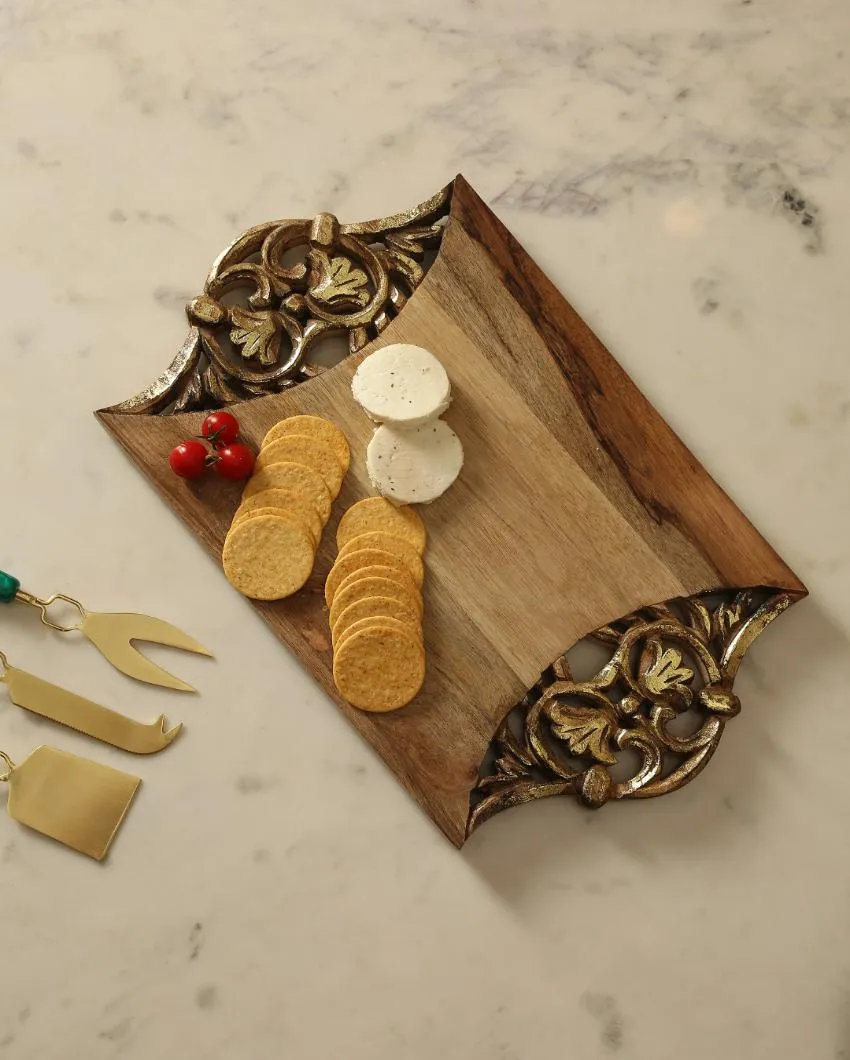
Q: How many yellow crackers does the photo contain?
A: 14